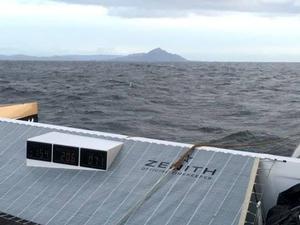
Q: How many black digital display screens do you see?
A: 3